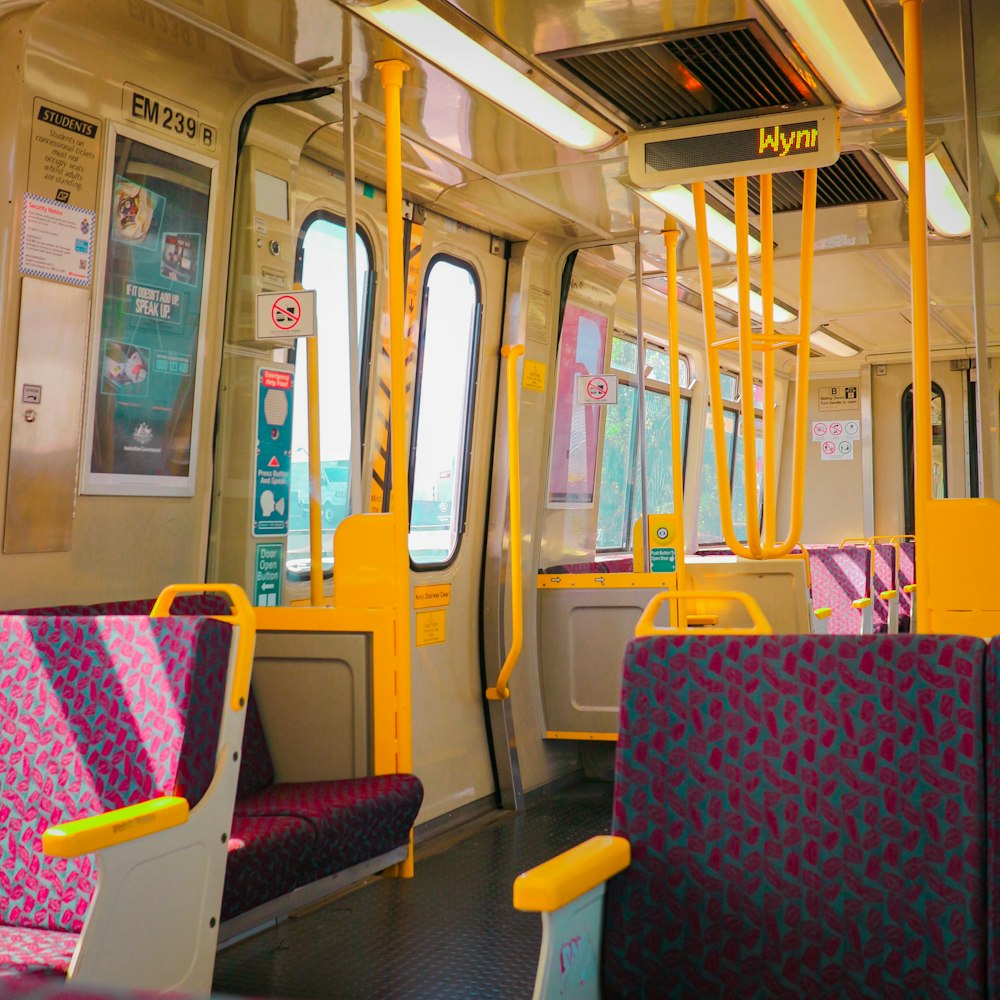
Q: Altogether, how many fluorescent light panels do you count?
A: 6